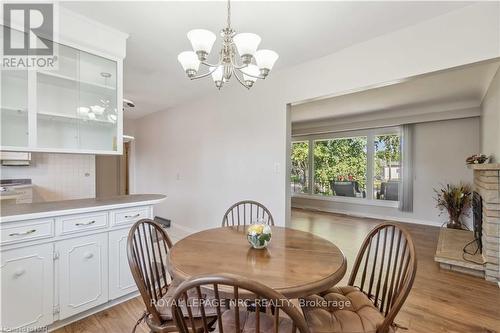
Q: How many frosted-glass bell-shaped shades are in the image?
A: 6